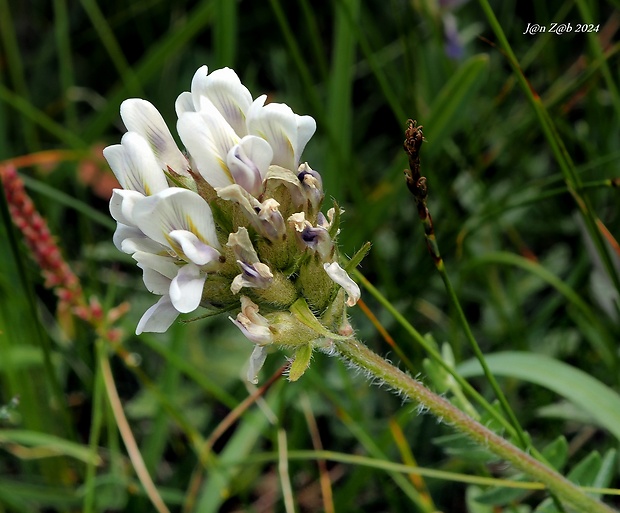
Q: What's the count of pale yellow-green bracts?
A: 2